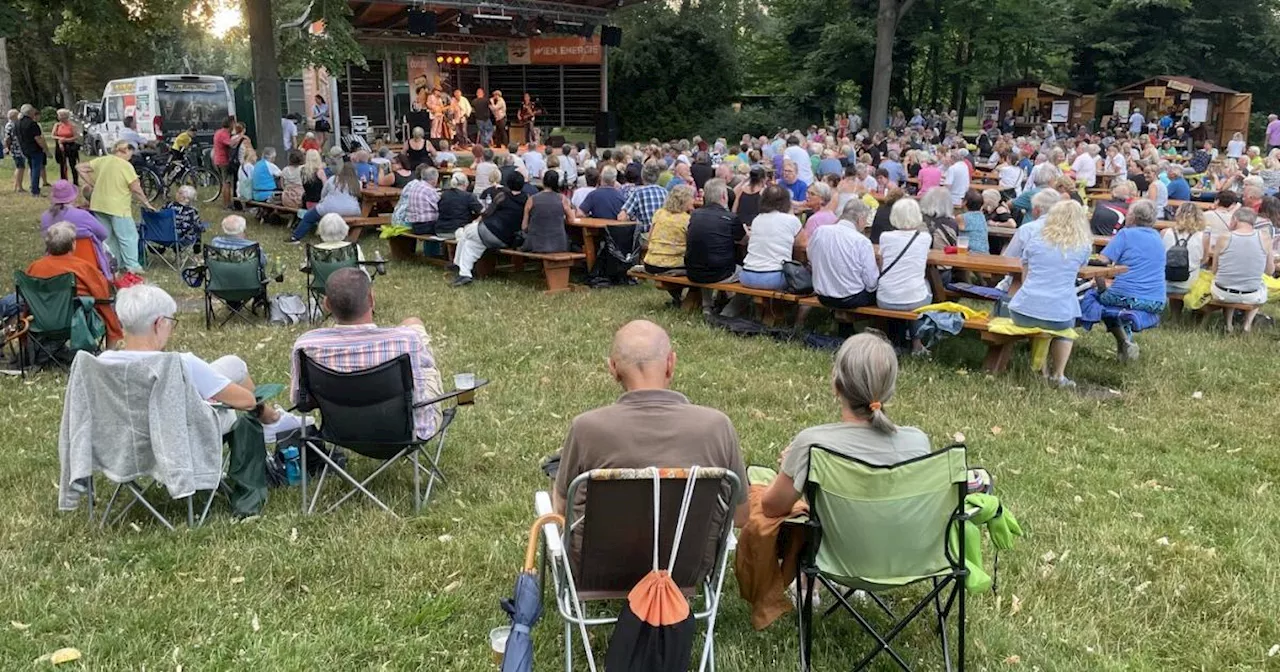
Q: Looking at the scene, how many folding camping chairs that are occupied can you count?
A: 9